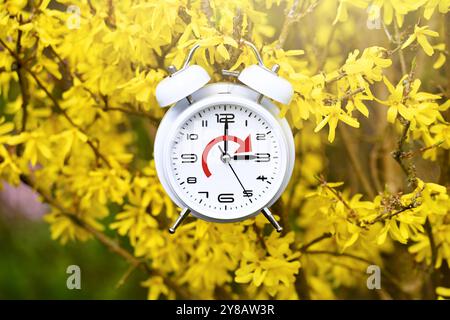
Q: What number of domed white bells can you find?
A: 2